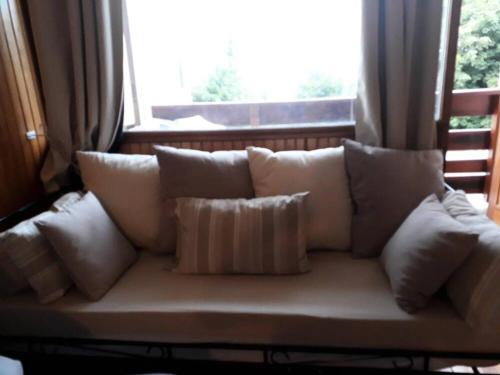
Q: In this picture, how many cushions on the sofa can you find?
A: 9